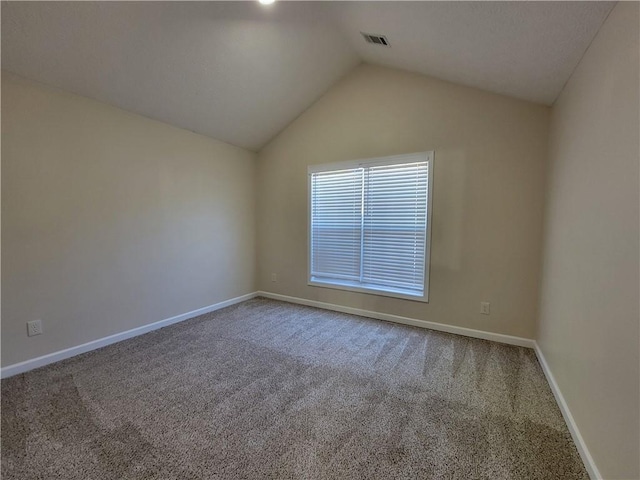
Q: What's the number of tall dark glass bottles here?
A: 0